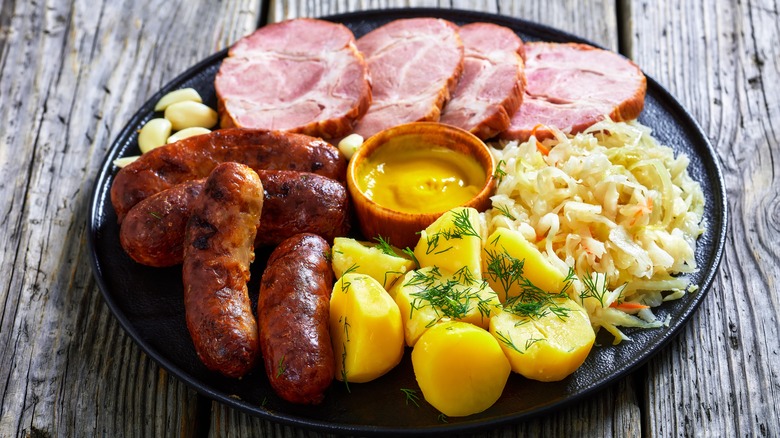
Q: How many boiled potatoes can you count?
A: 7